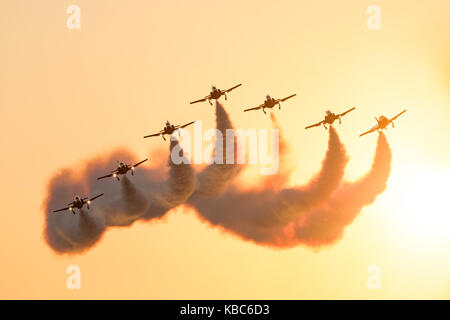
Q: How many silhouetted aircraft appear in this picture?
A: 7